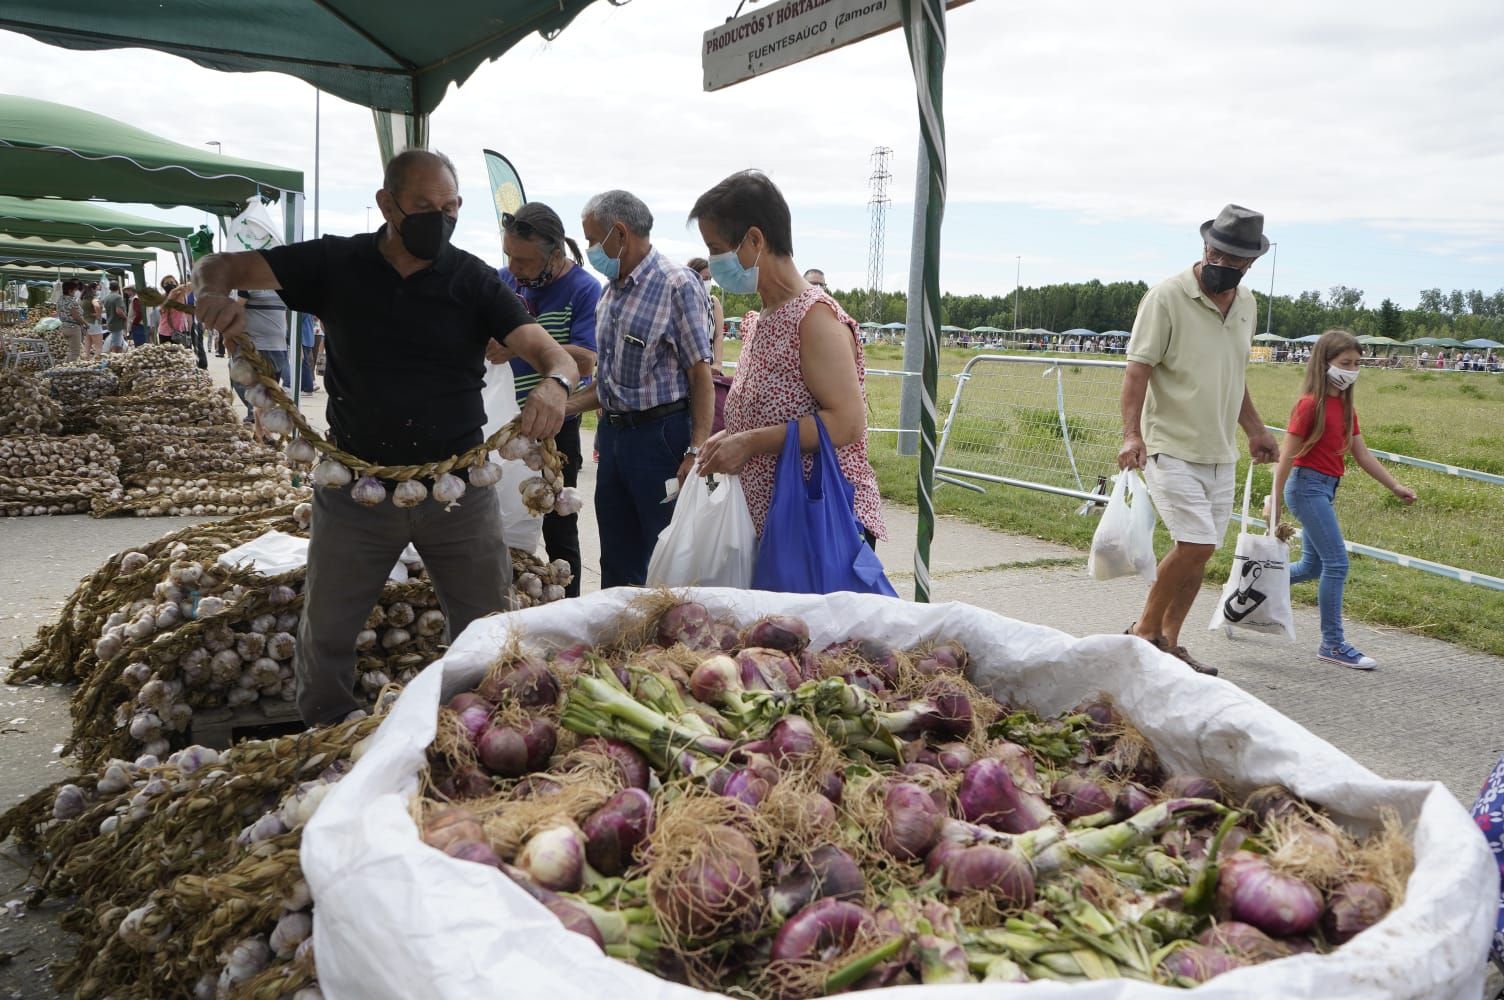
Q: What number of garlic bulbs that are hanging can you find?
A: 13